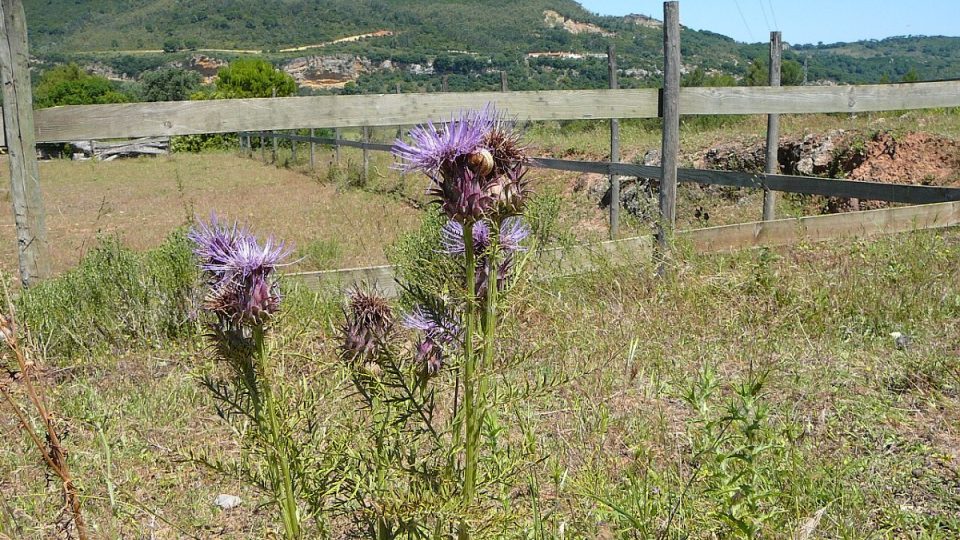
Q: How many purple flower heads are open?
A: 4